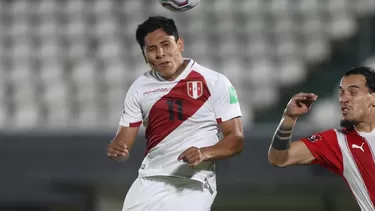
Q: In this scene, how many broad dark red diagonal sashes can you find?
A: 1